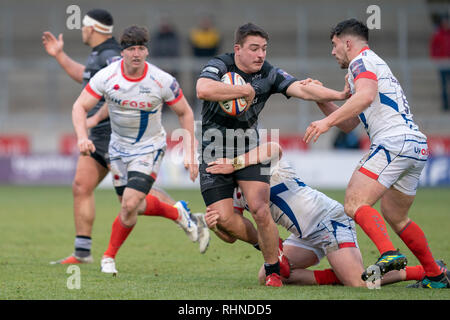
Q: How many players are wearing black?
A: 2